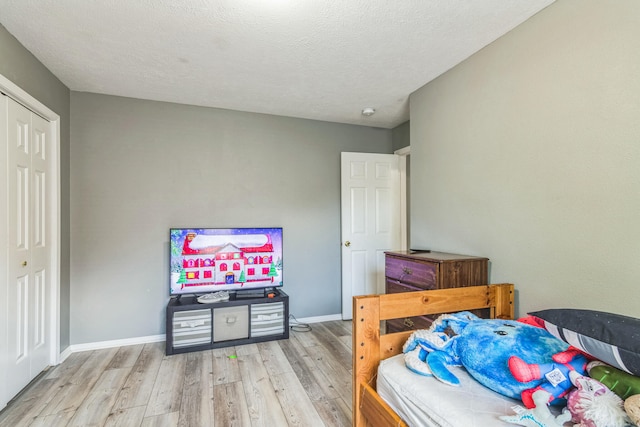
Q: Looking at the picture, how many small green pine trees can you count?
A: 3